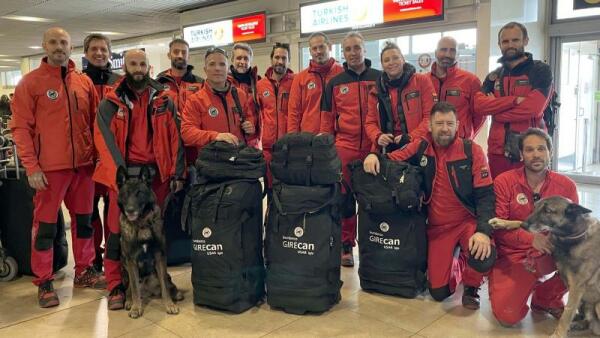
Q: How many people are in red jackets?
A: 14